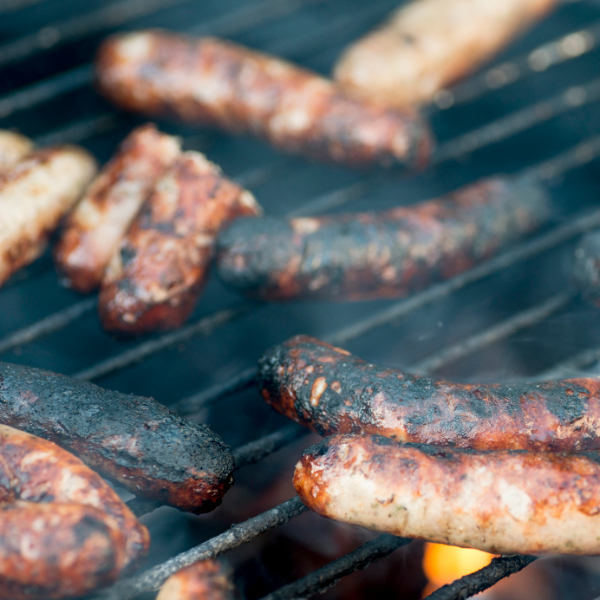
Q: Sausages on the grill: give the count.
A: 14